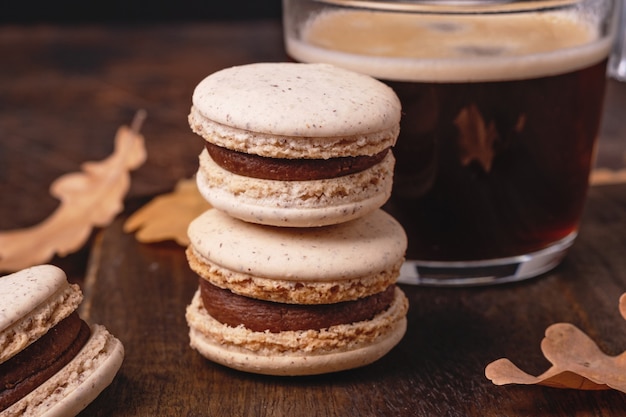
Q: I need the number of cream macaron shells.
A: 6